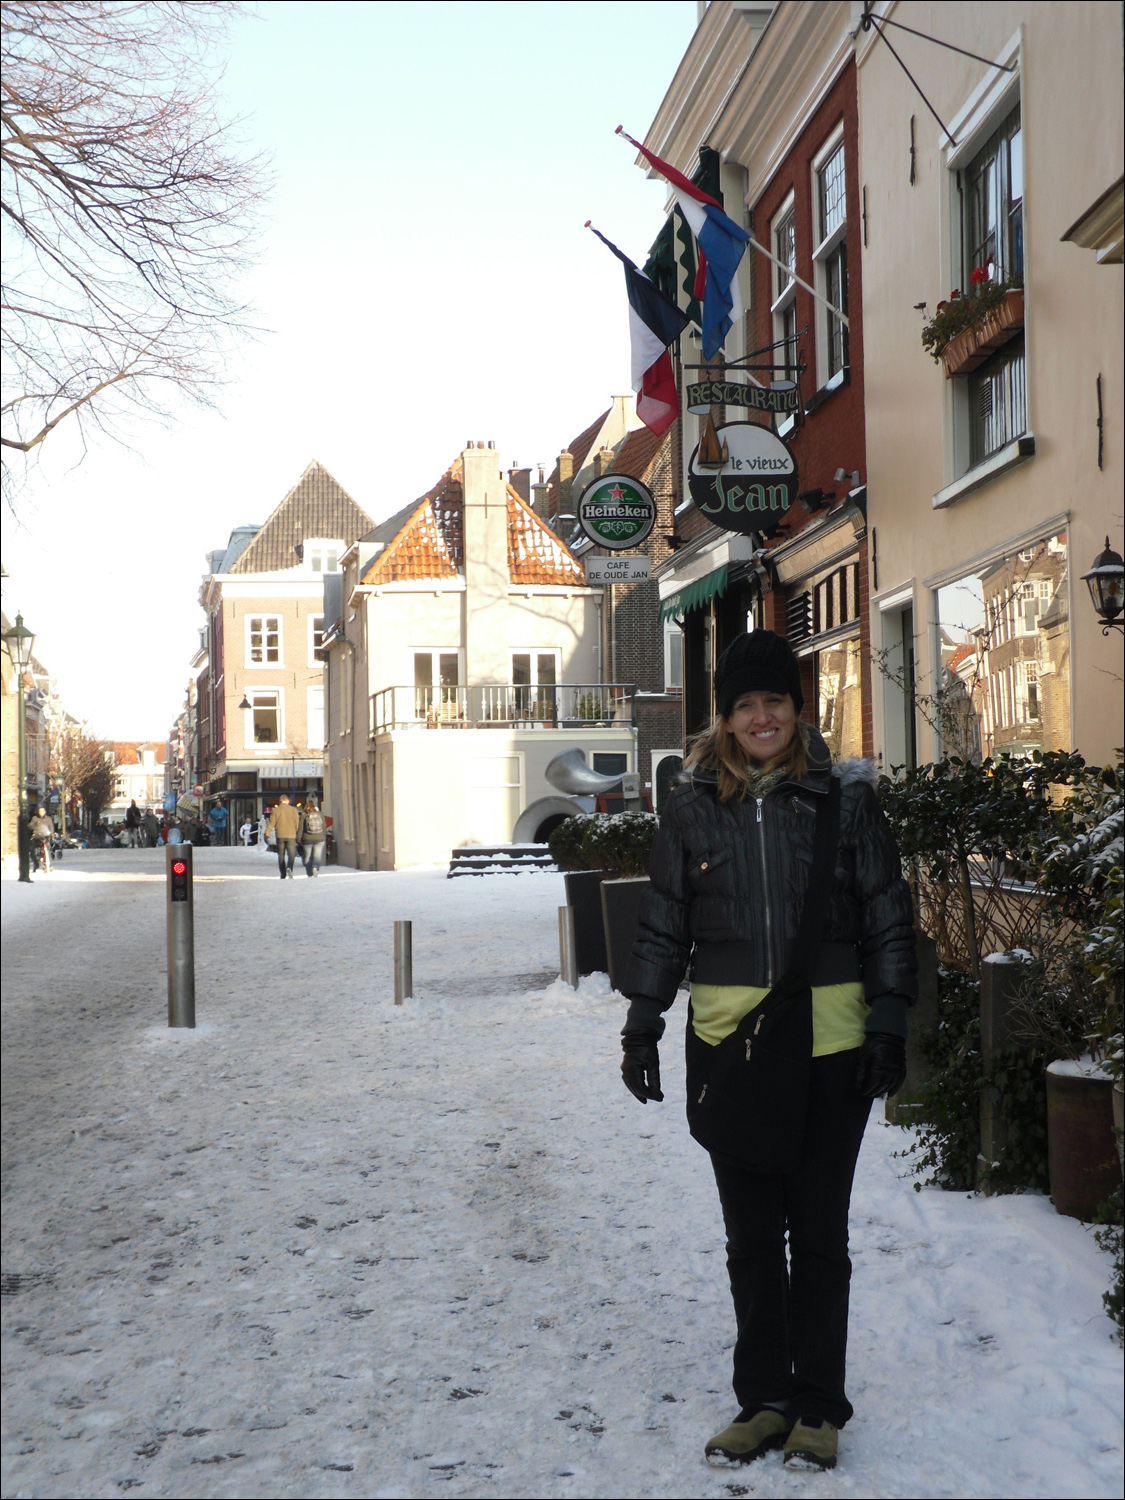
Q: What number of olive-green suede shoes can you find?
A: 2